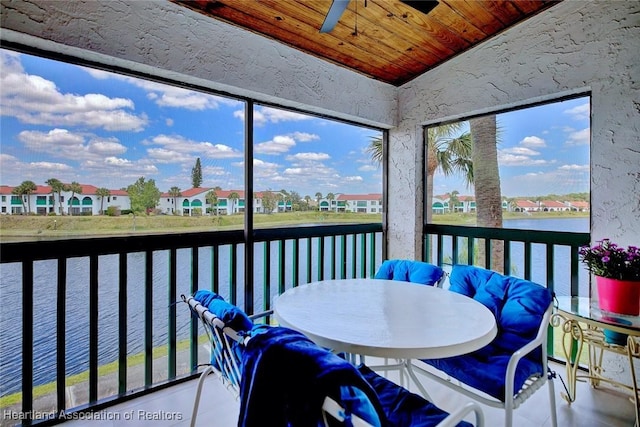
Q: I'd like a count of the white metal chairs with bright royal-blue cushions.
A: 4